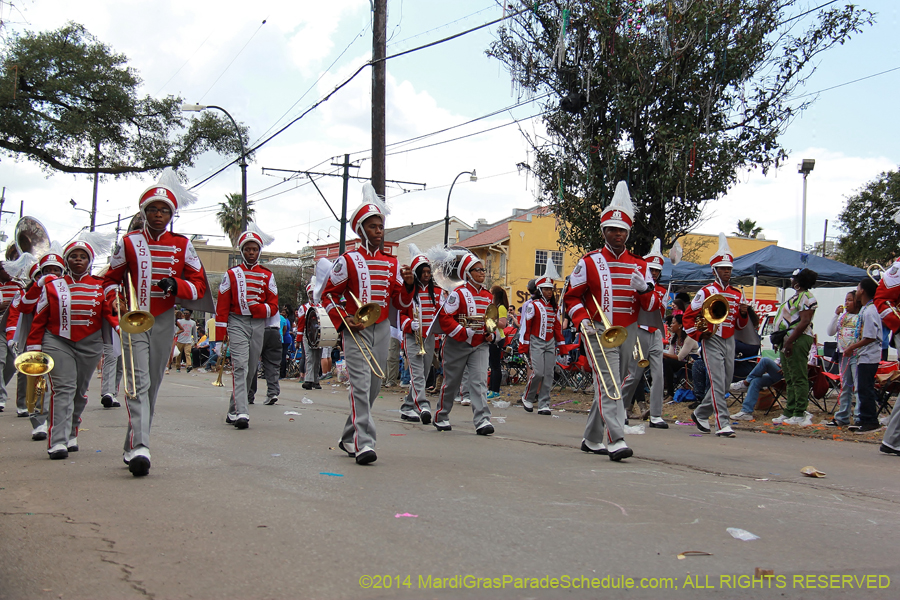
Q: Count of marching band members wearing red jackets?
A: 15